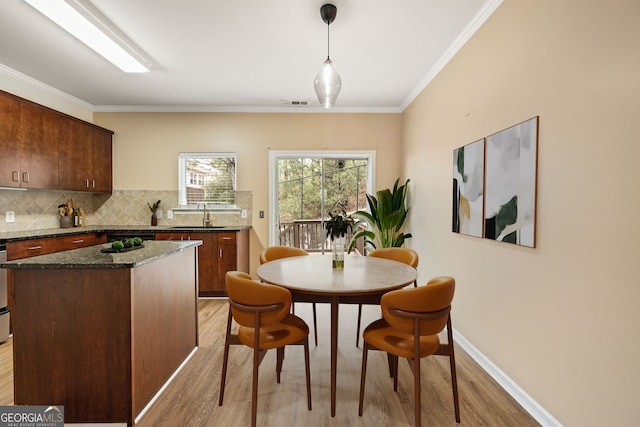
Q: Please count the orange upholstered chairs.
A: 4